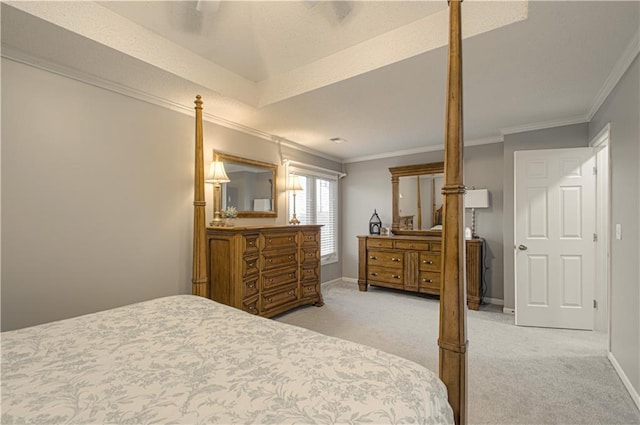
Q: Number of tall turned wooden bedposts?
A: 2